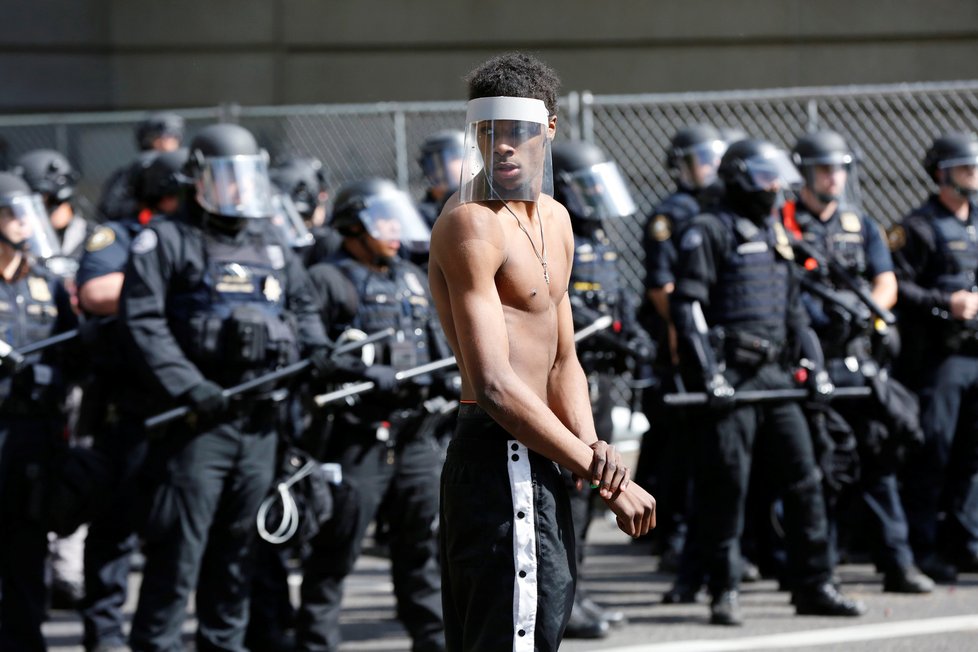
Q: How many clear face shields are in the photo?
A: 11